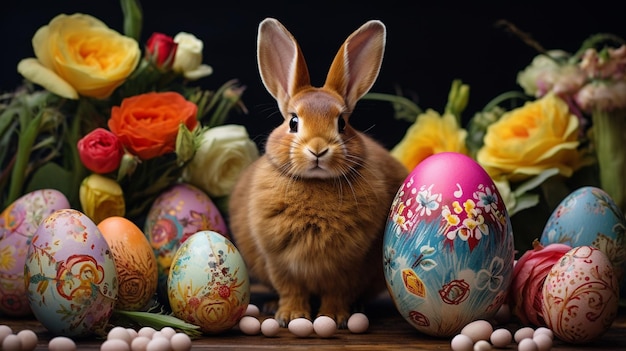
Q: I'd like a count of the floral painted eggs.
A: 8